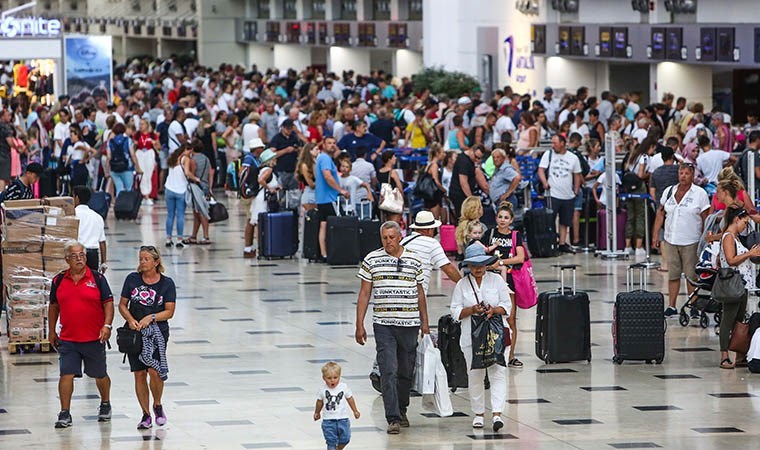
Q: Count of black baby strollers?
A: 1